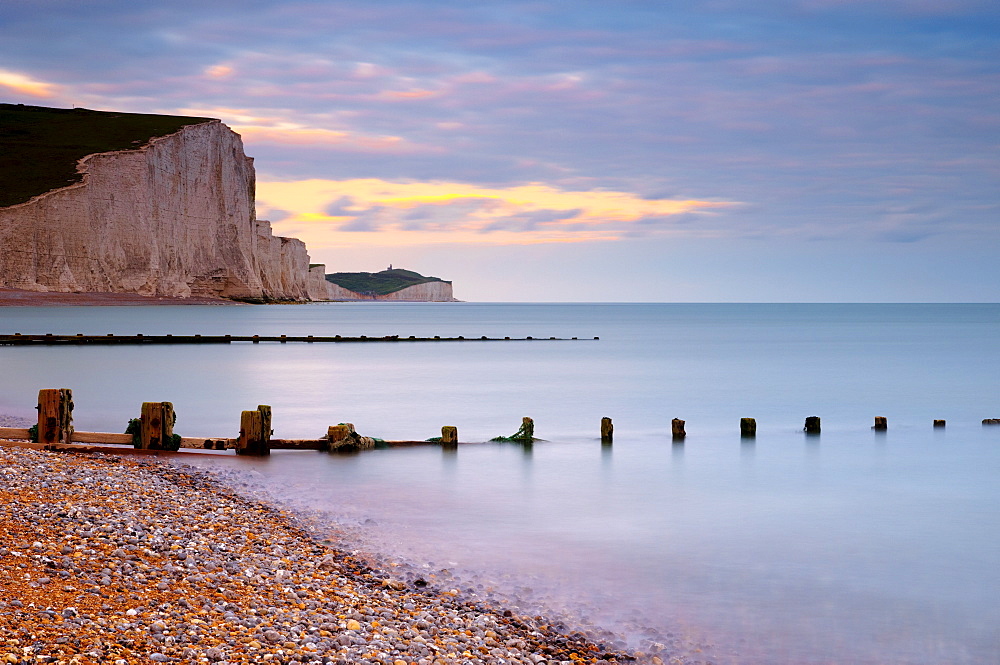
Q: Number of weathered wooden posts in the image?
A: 13